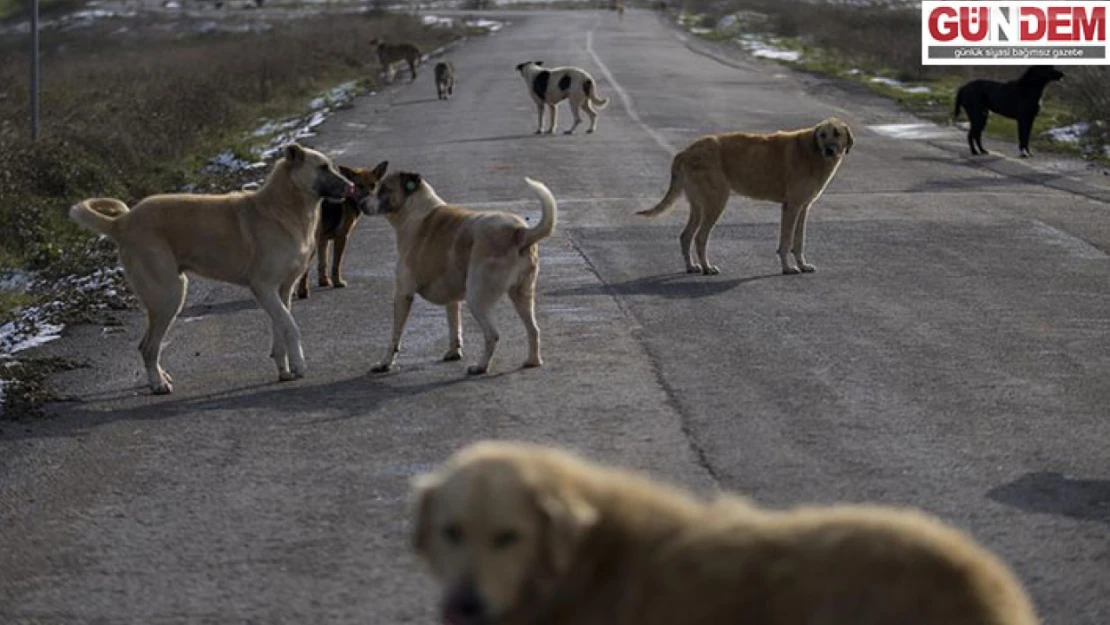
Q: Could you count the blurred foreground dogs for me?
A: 1